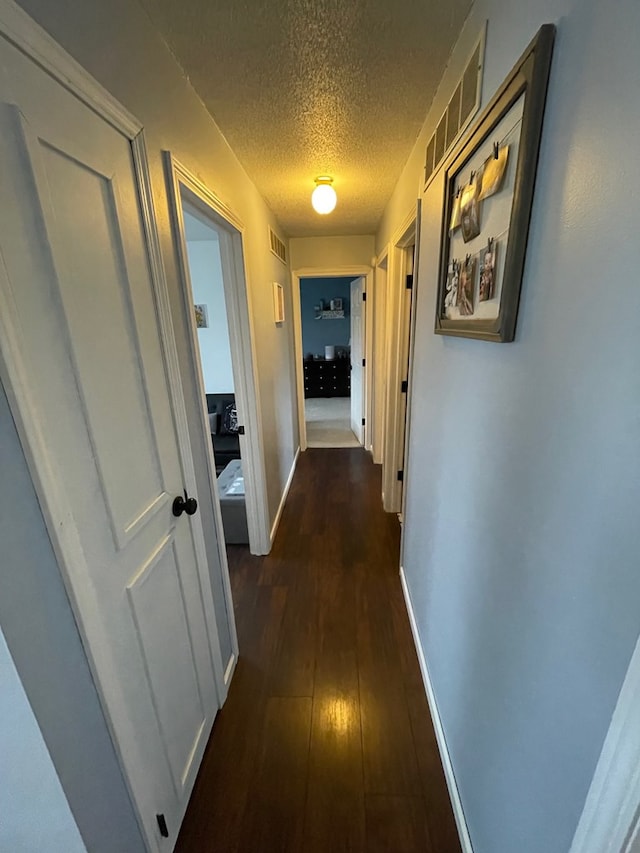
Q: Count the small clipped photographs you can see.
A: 6